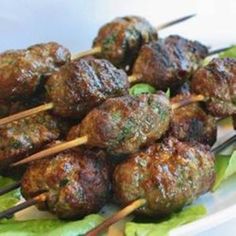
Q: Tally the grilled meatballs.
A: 10